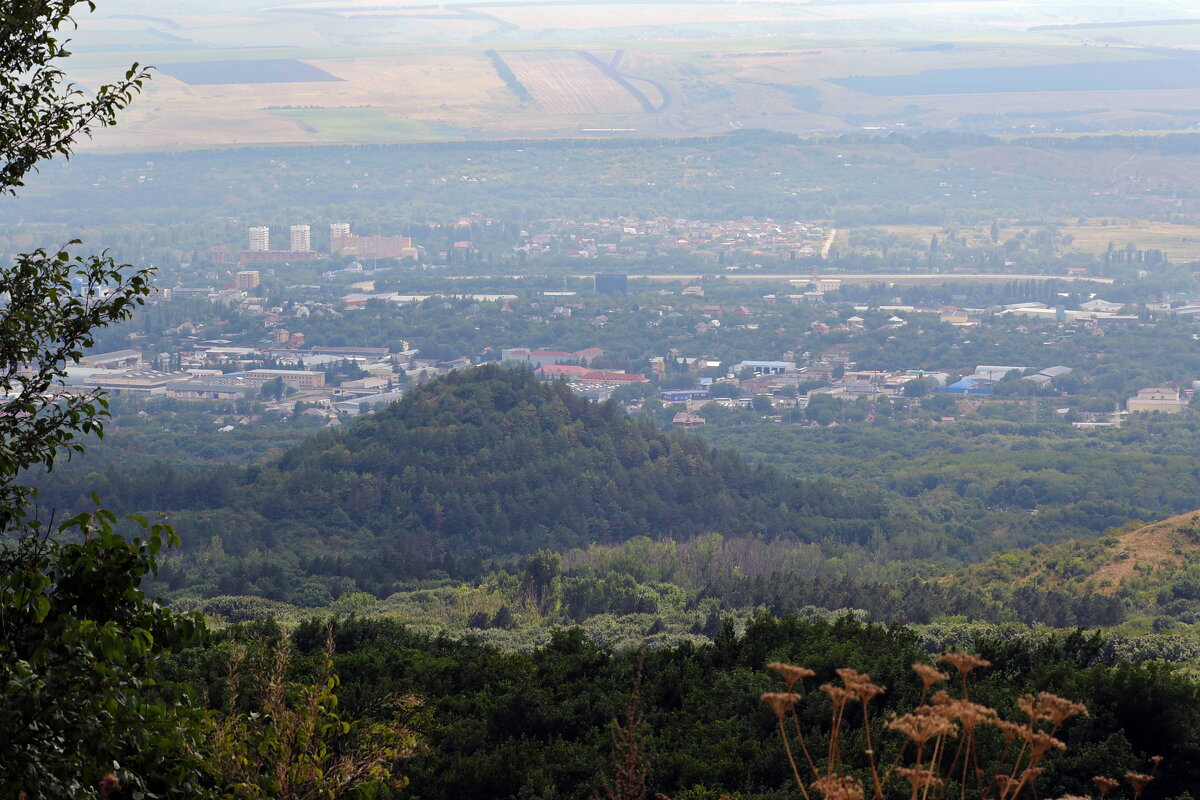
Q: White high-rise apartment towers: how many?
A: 3